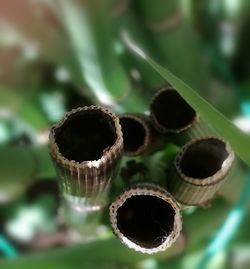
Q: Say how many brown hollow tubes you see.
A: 5